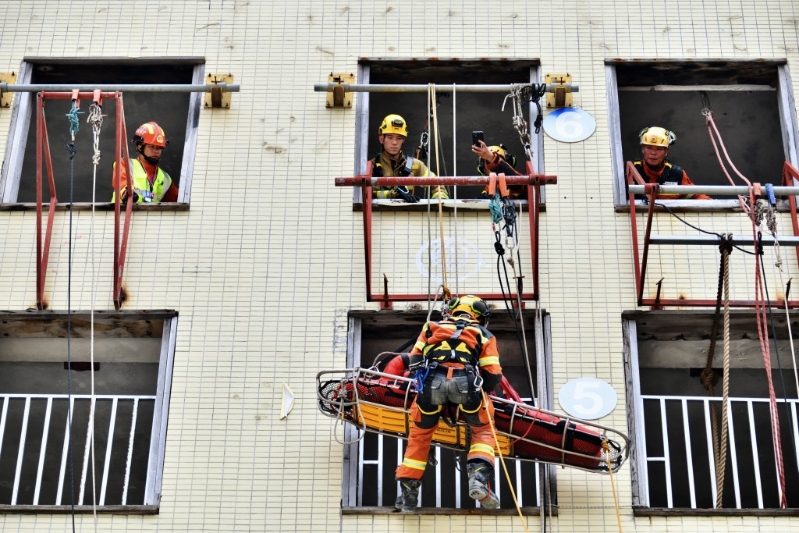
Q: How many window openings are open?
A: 6